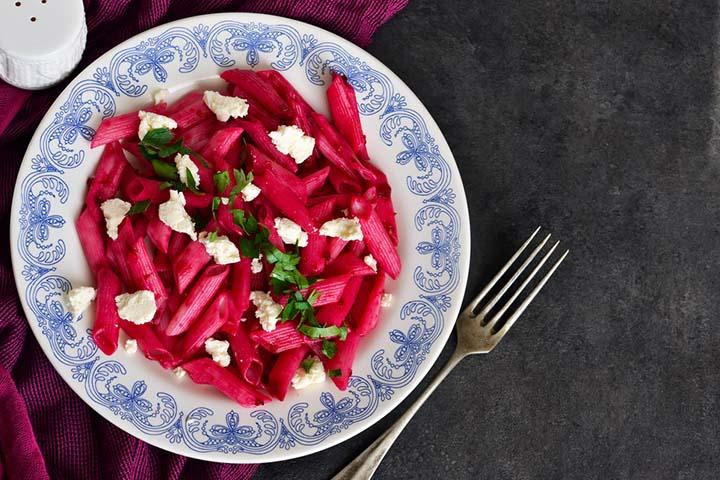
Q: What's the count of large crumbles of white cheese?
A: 14